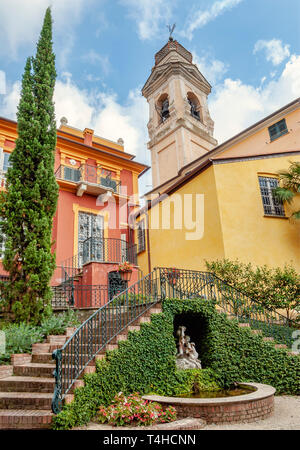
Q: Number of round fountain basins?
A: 1